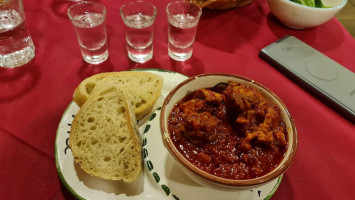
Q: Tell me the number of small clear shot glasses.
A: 3